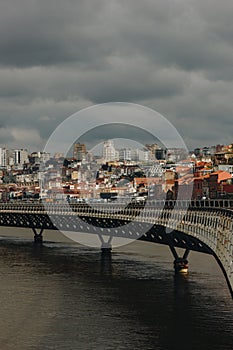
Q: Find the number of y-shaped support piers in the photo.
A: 3